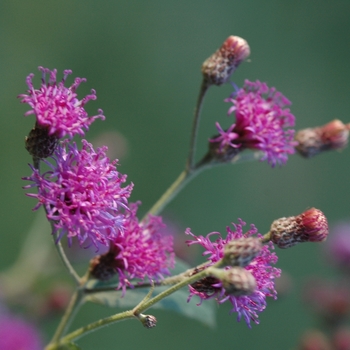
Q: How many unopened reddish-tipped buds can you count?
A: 3